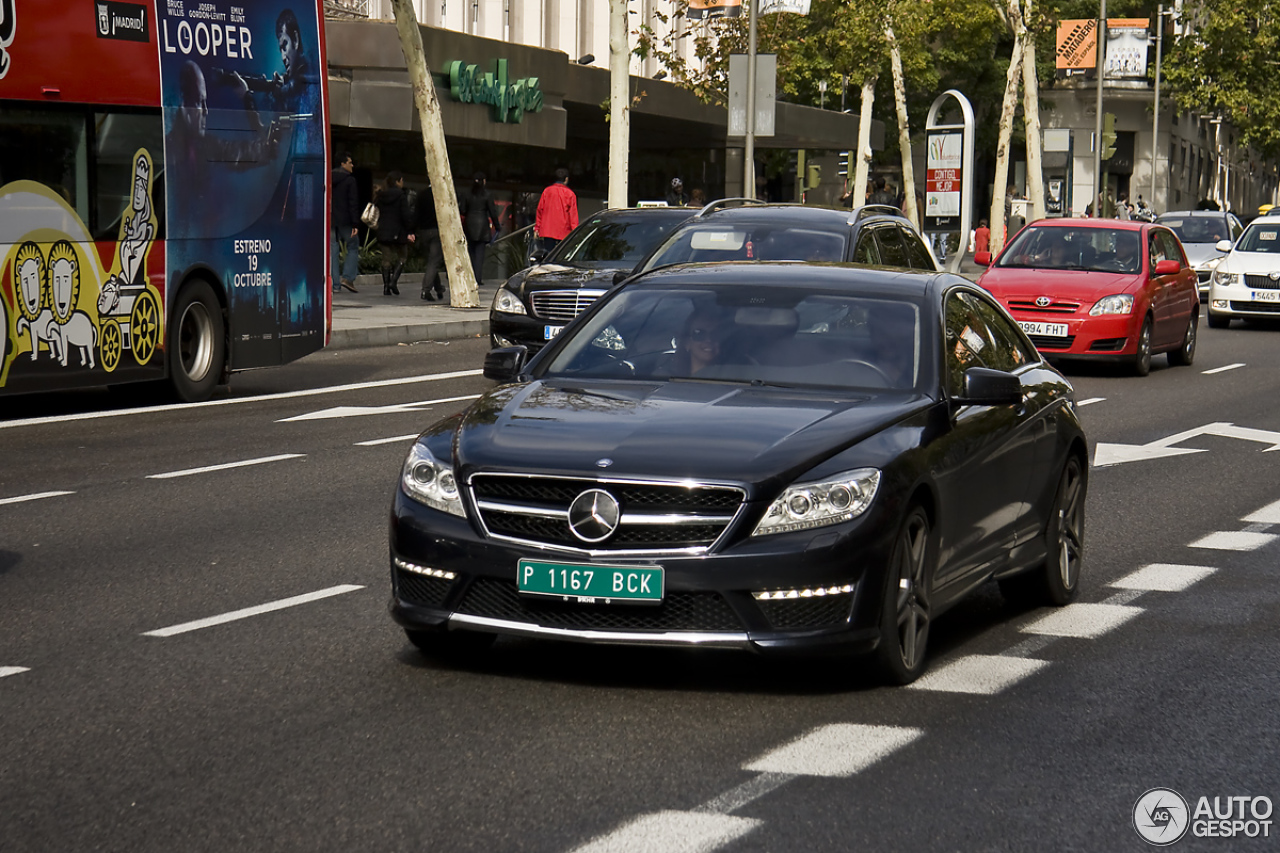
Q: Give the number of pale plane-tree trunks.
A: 6